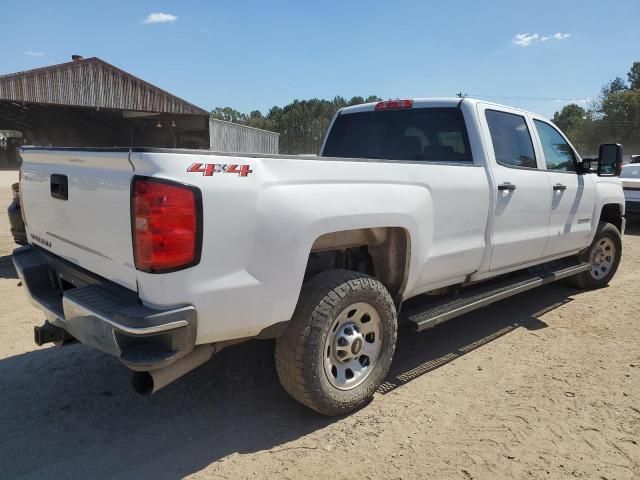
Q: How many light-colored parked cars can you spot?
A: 2